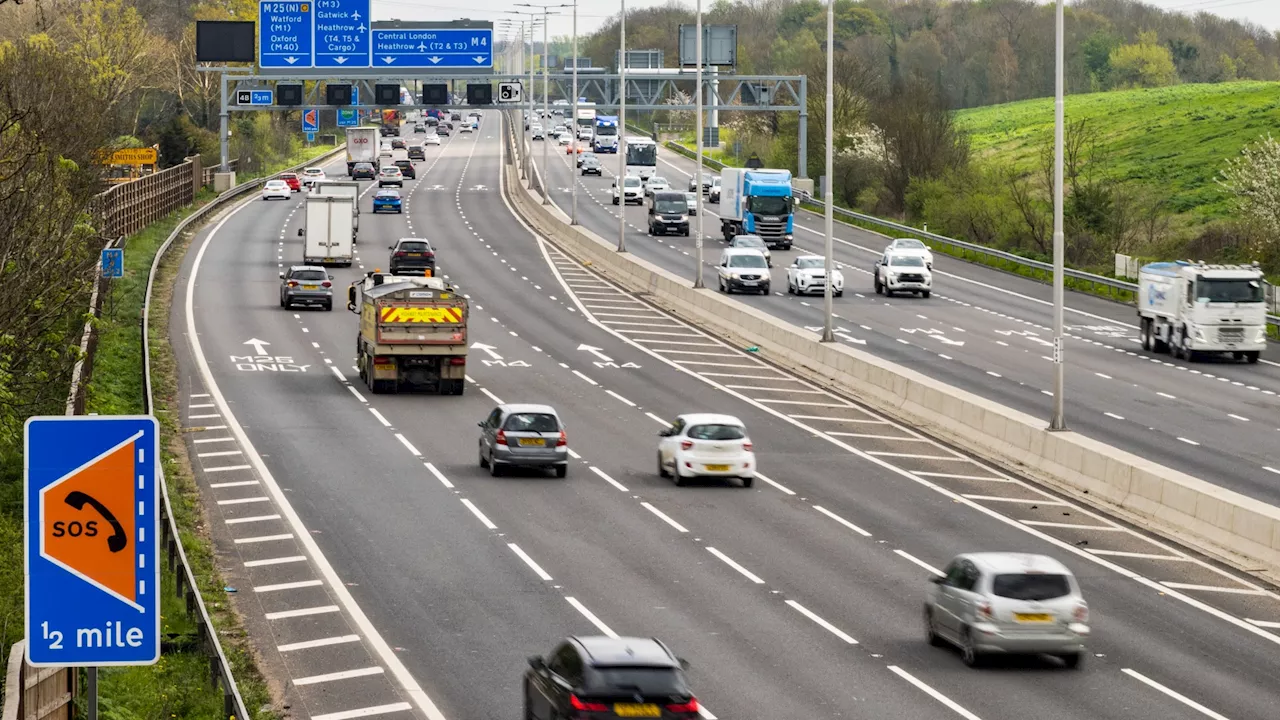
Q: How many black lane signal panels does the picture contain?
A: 5